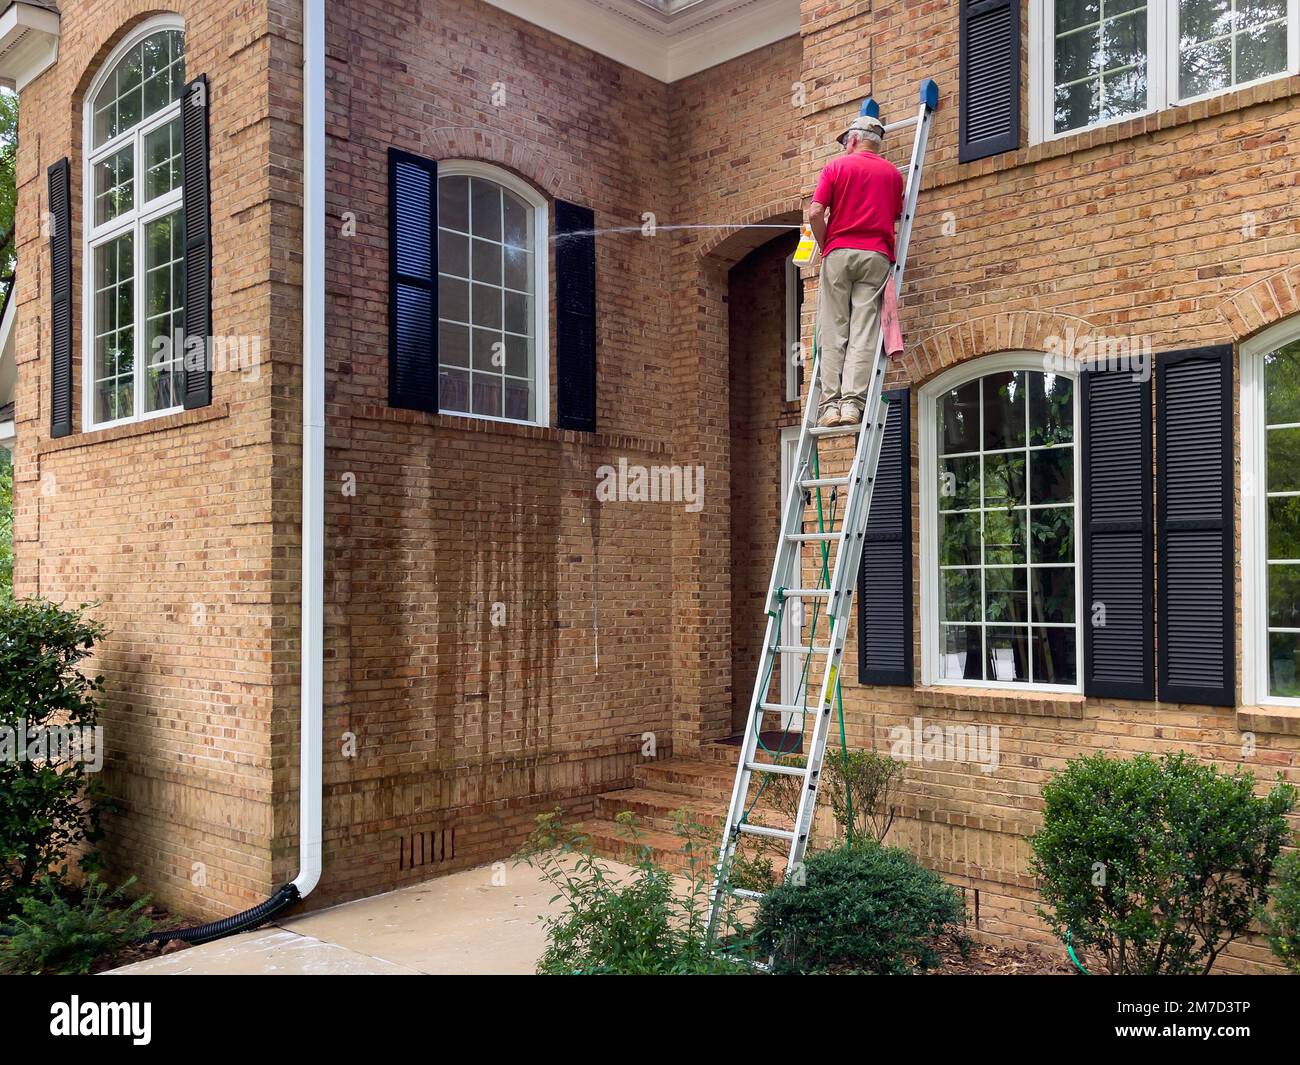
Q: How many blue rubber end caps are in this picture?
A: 2